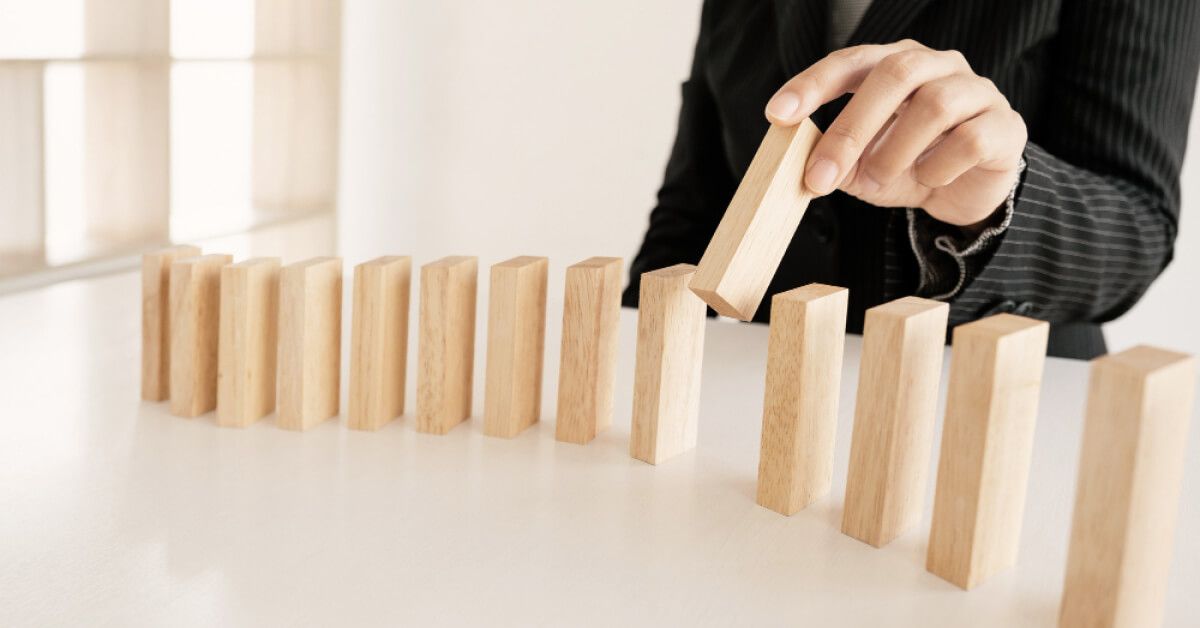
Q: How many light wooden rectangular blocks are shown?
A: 14